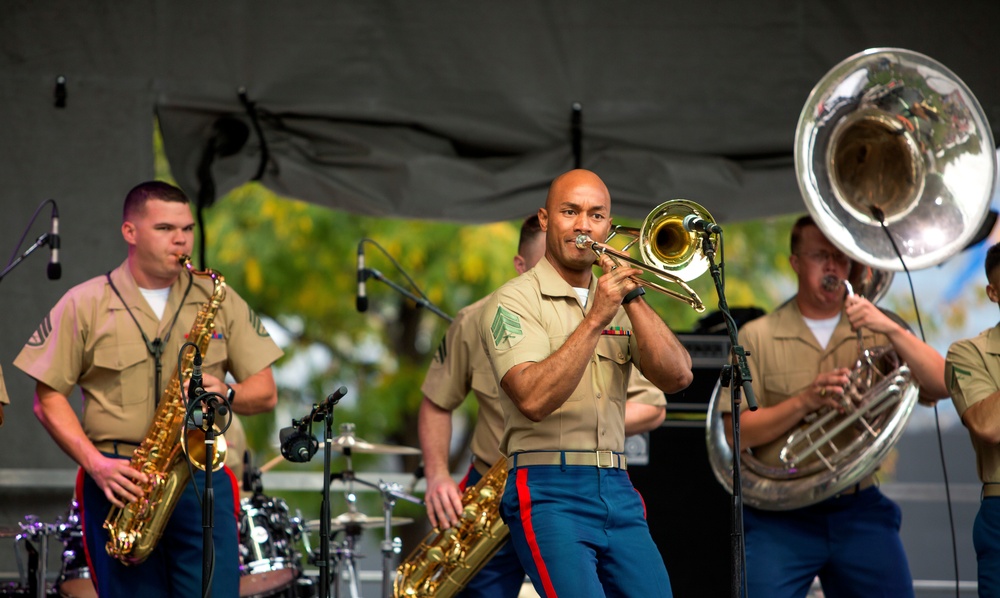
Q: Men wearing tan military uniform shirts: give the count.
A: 5